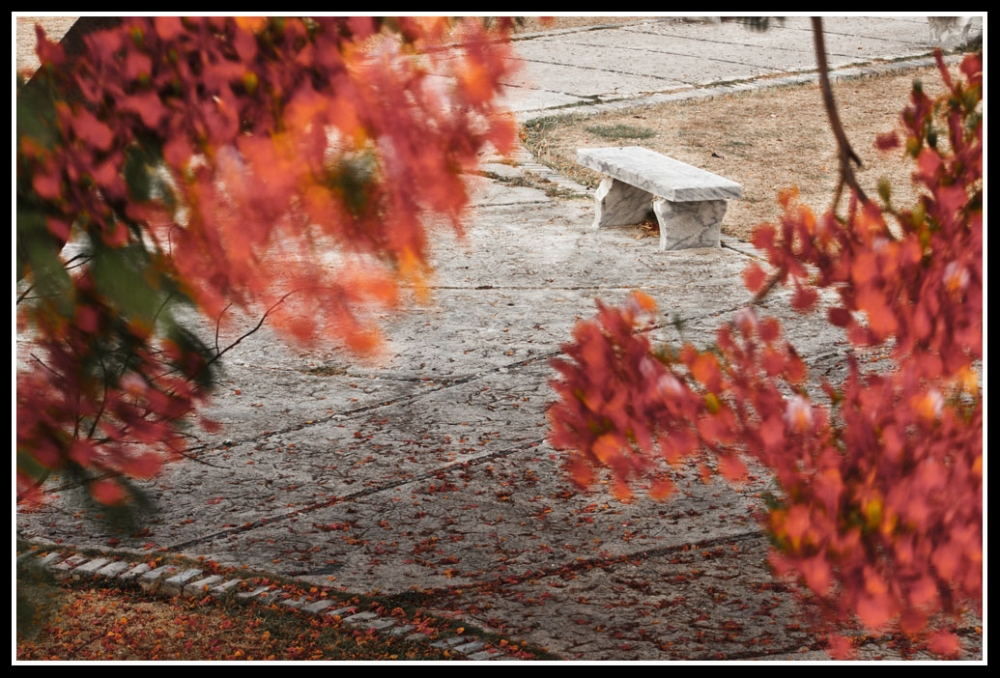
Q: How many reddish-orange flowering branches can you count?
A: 2